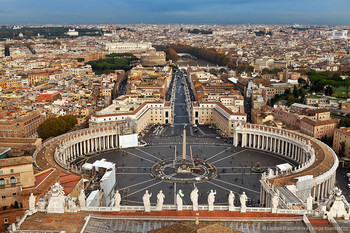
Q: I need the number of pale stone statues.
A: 12